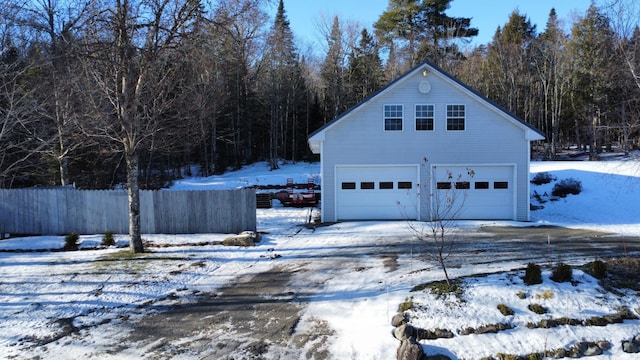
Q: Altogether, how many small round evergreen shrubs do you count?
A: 5